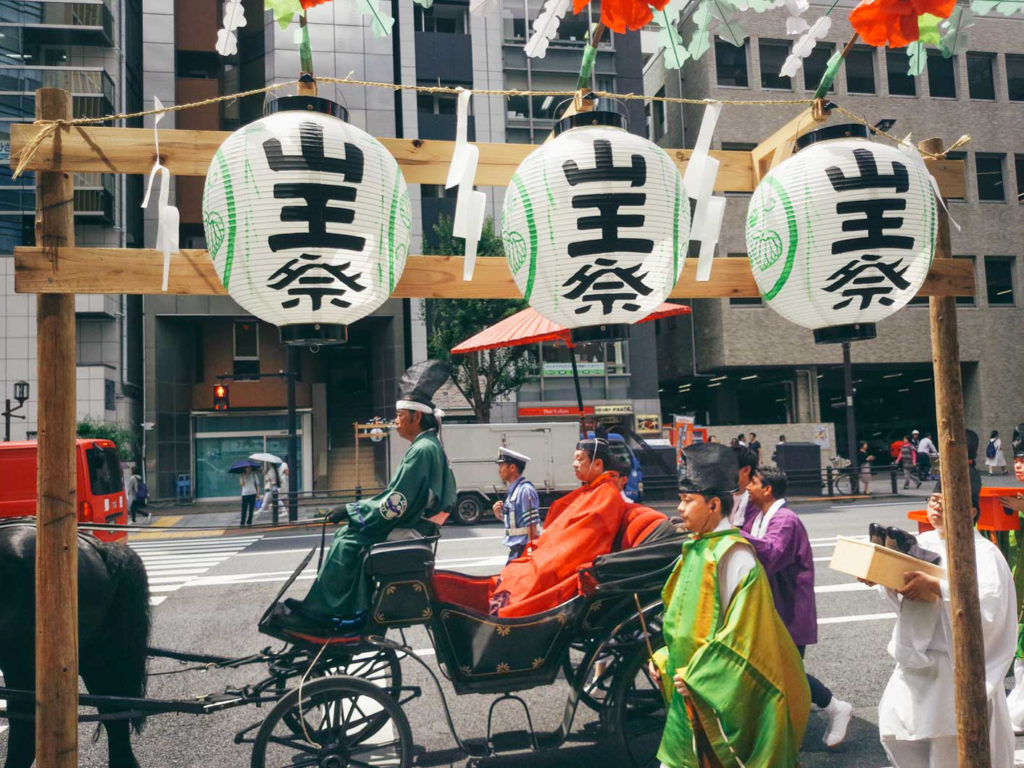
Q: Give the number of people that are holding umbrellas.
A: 2